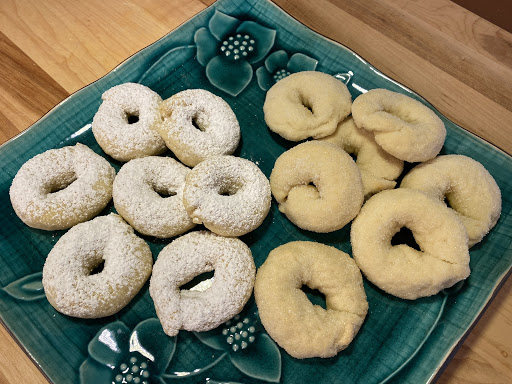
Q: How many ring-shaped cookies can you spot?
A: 14